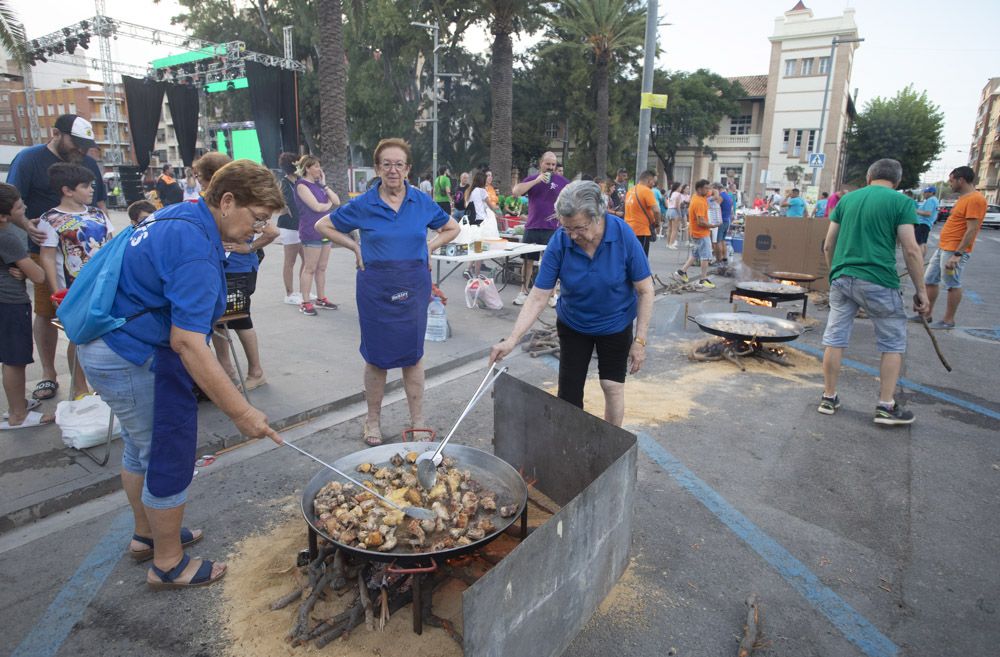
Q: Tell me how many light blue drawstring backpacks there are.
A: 1